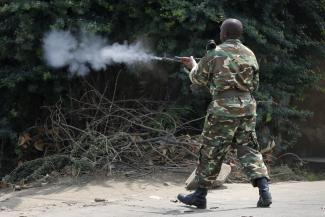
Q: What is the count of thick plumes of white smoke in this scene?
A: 1